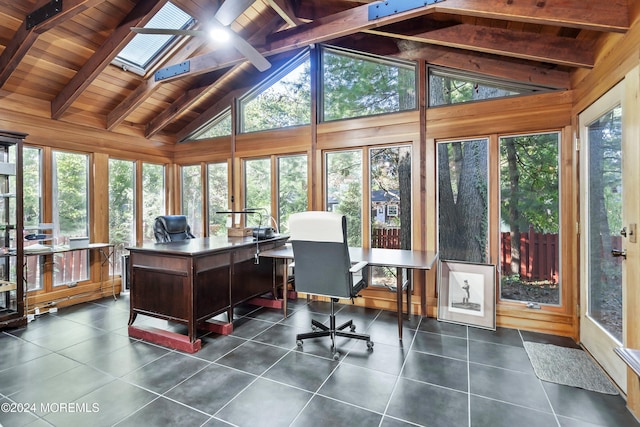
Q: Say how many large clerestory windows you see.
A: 4